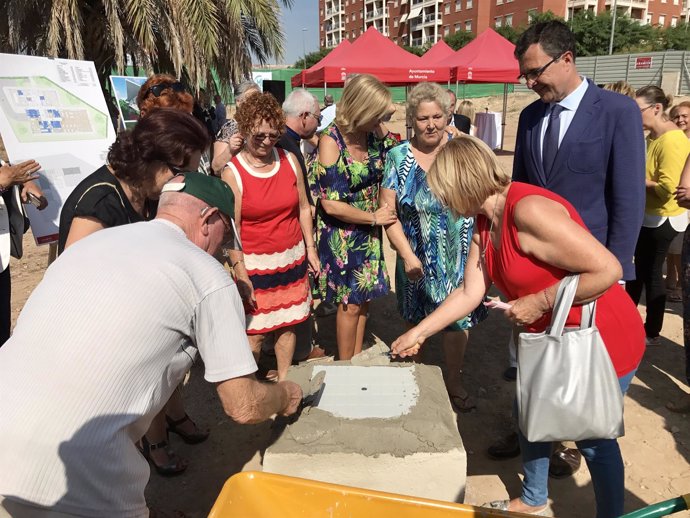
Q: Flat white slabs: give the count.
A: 1